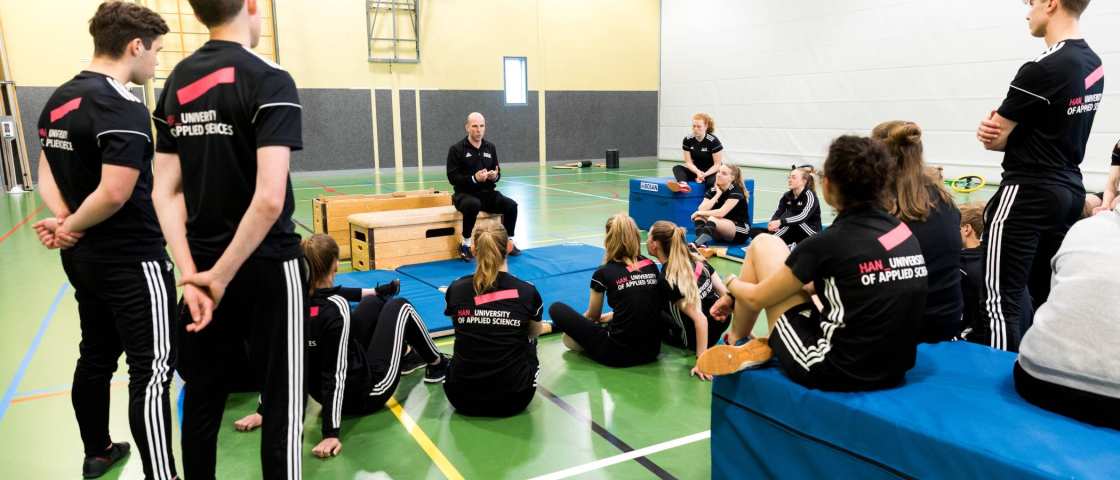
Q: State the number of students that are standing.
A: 3